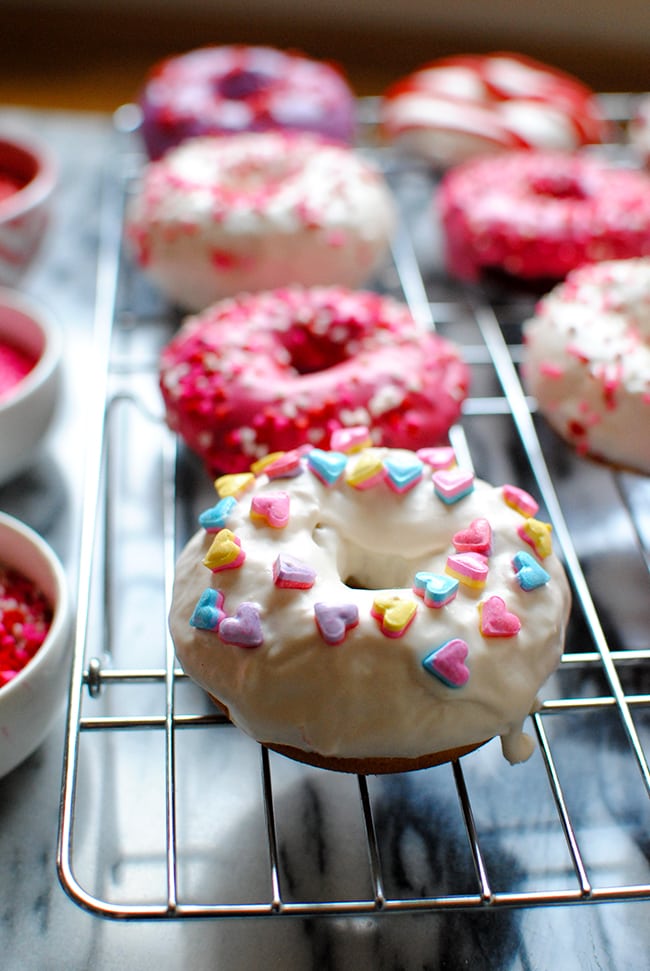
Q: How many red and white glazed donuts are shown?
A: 1